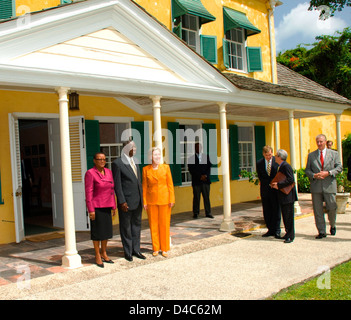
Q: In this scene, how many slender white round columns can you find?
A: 5